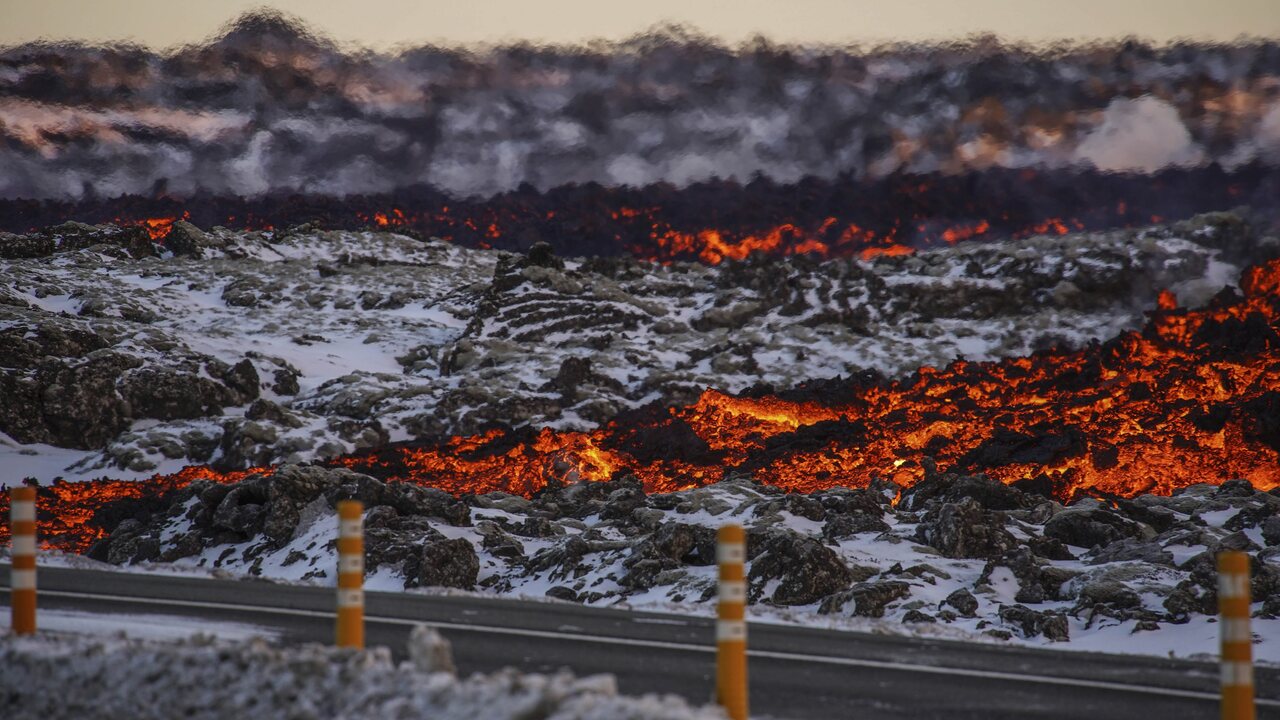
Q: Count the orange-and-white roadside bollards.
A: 4